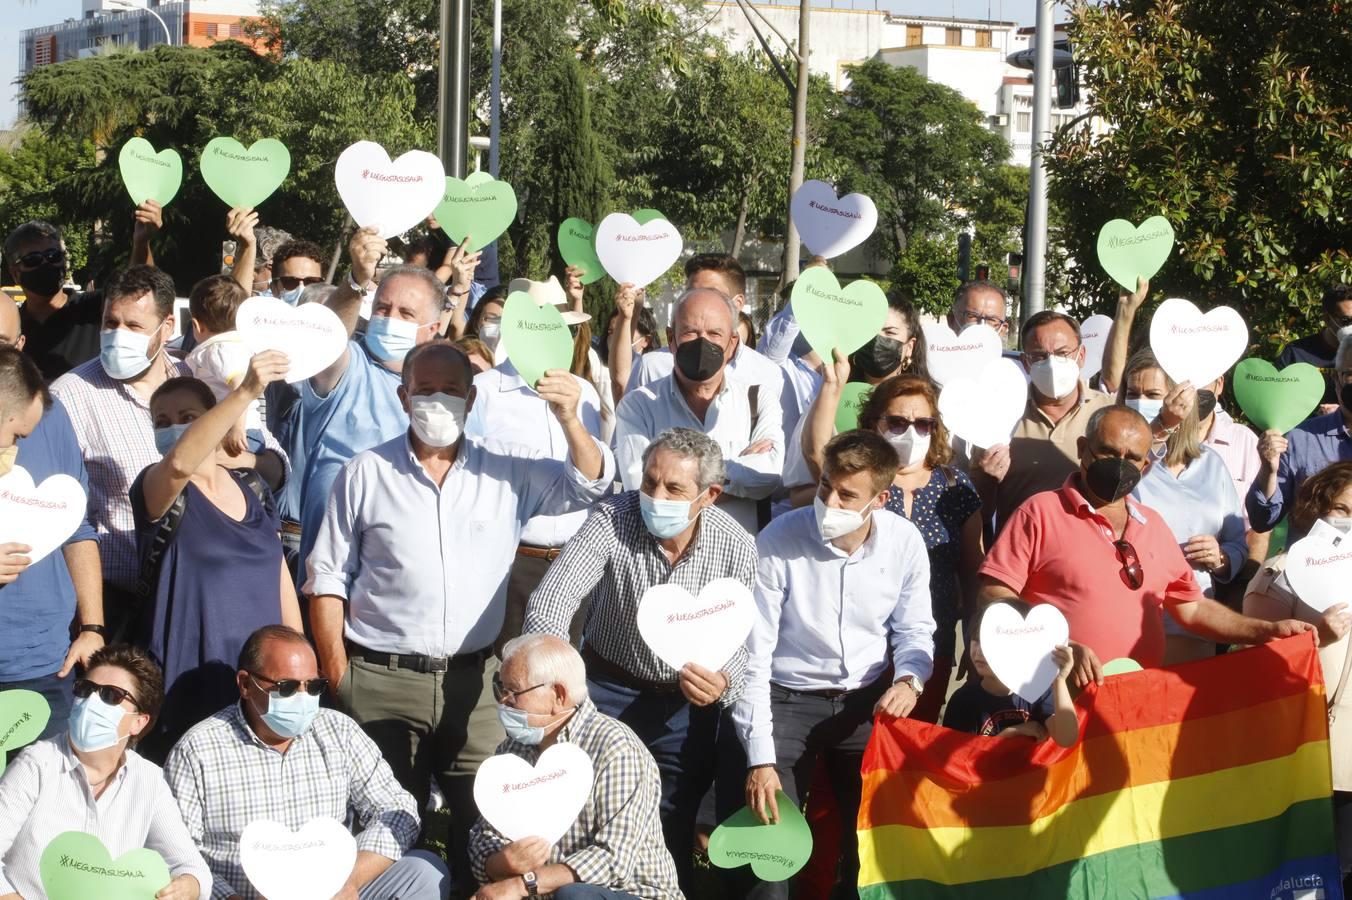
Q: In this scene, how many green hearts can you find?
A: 15